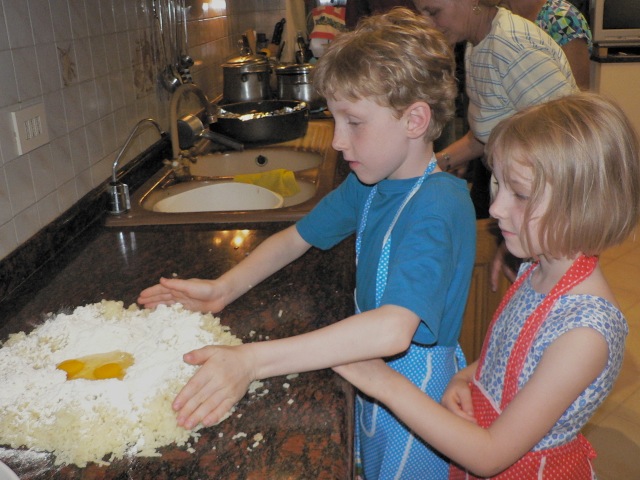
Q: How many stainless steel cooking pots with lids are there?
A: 2